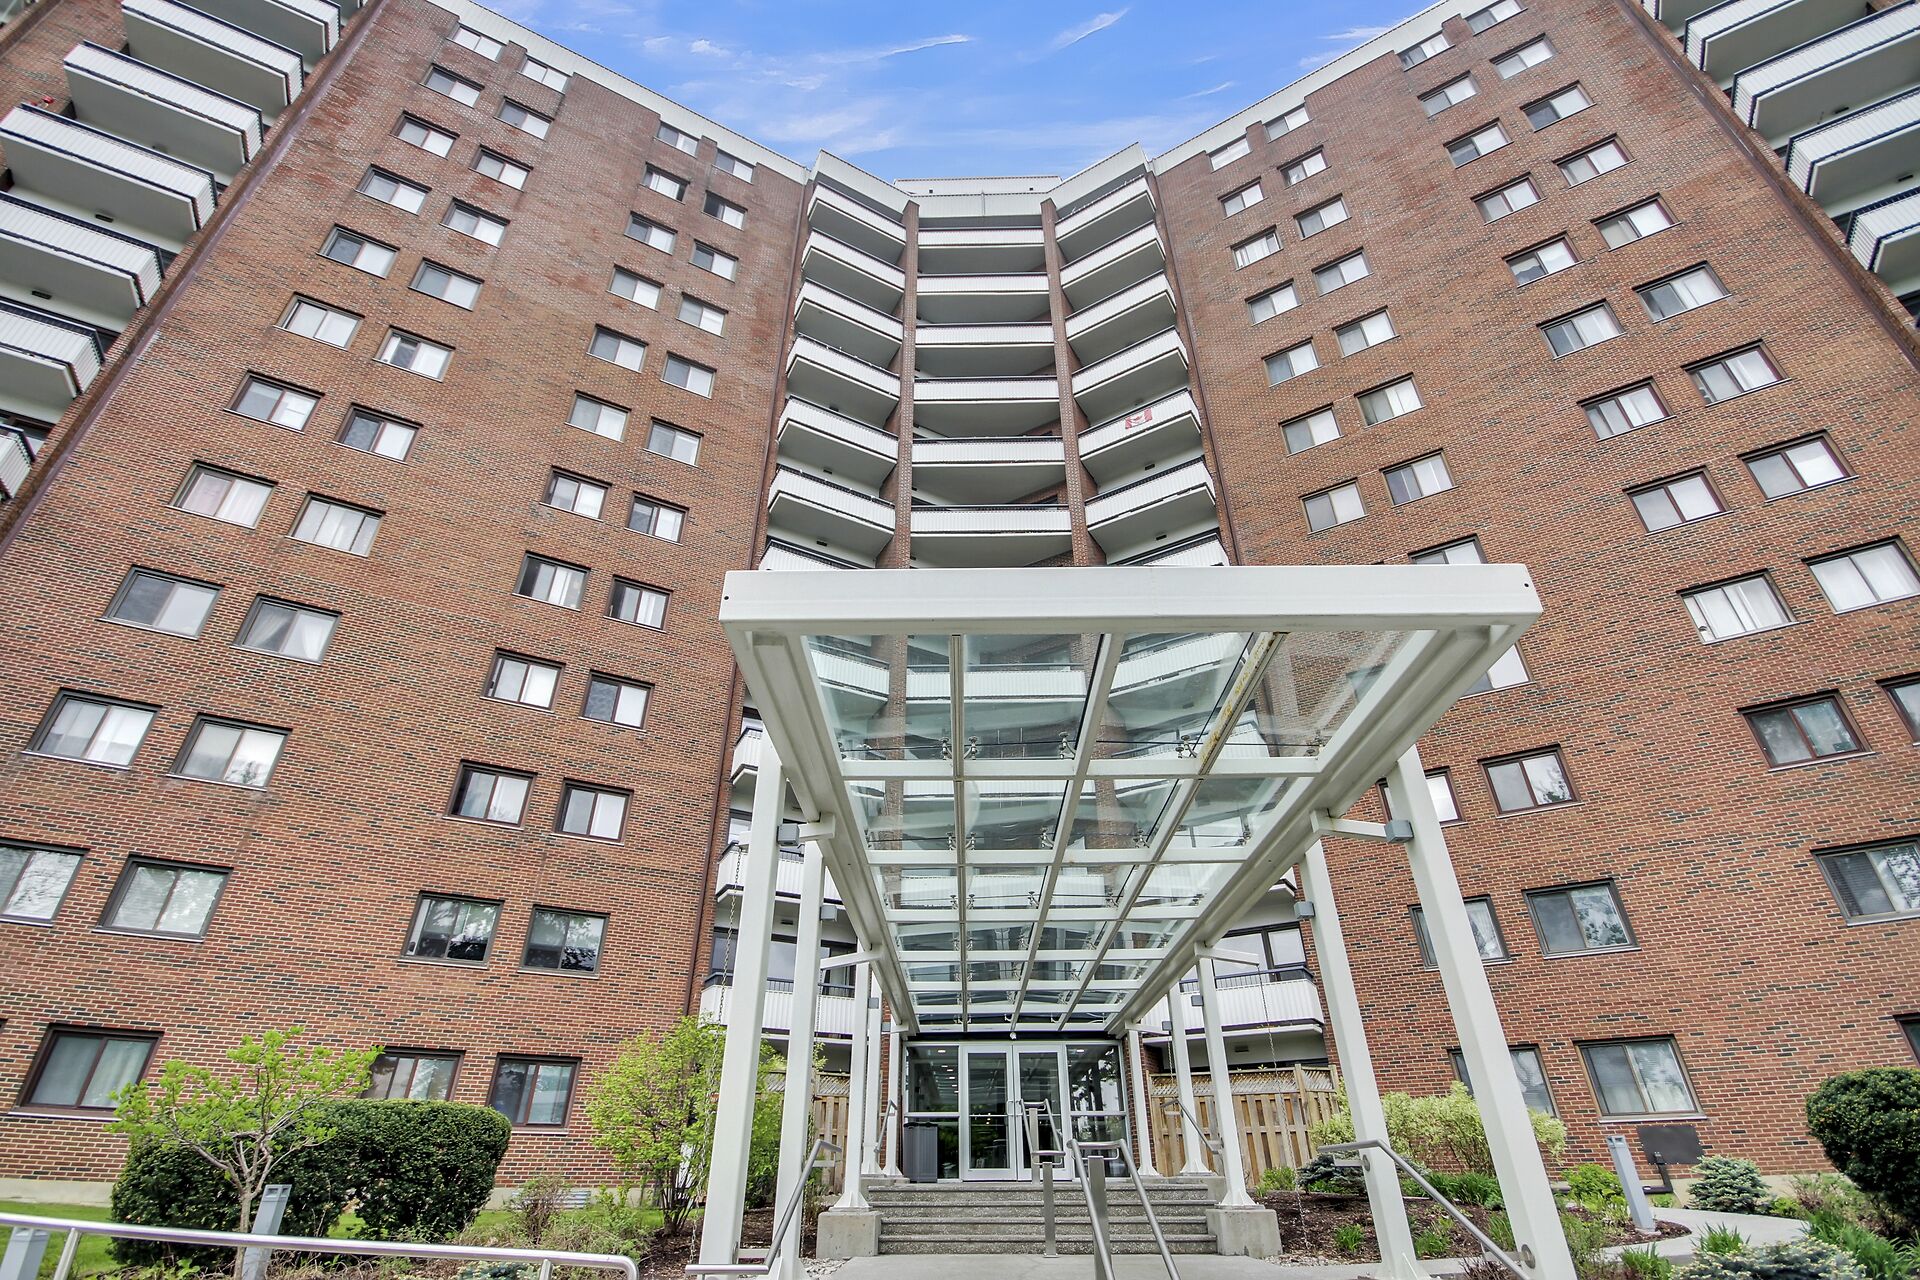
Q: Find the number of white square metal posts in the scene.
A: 10